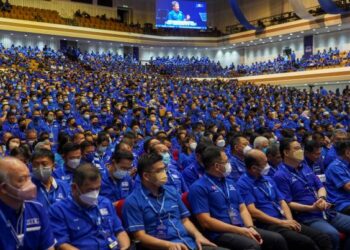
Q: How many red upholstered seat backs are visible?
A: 3